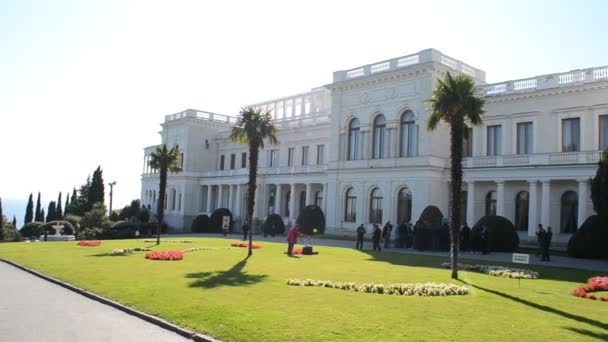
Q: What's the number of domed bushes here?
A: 7